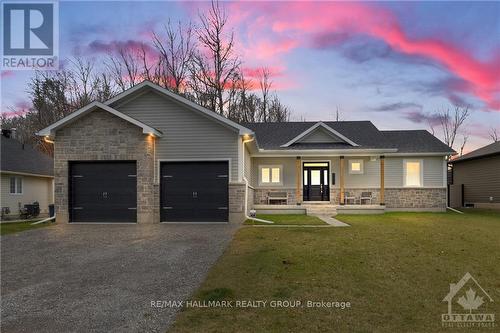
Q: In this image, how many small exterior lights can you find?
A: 3